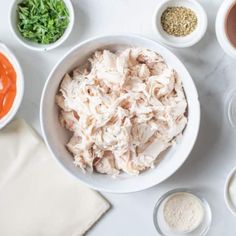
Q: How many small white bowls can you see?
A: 5